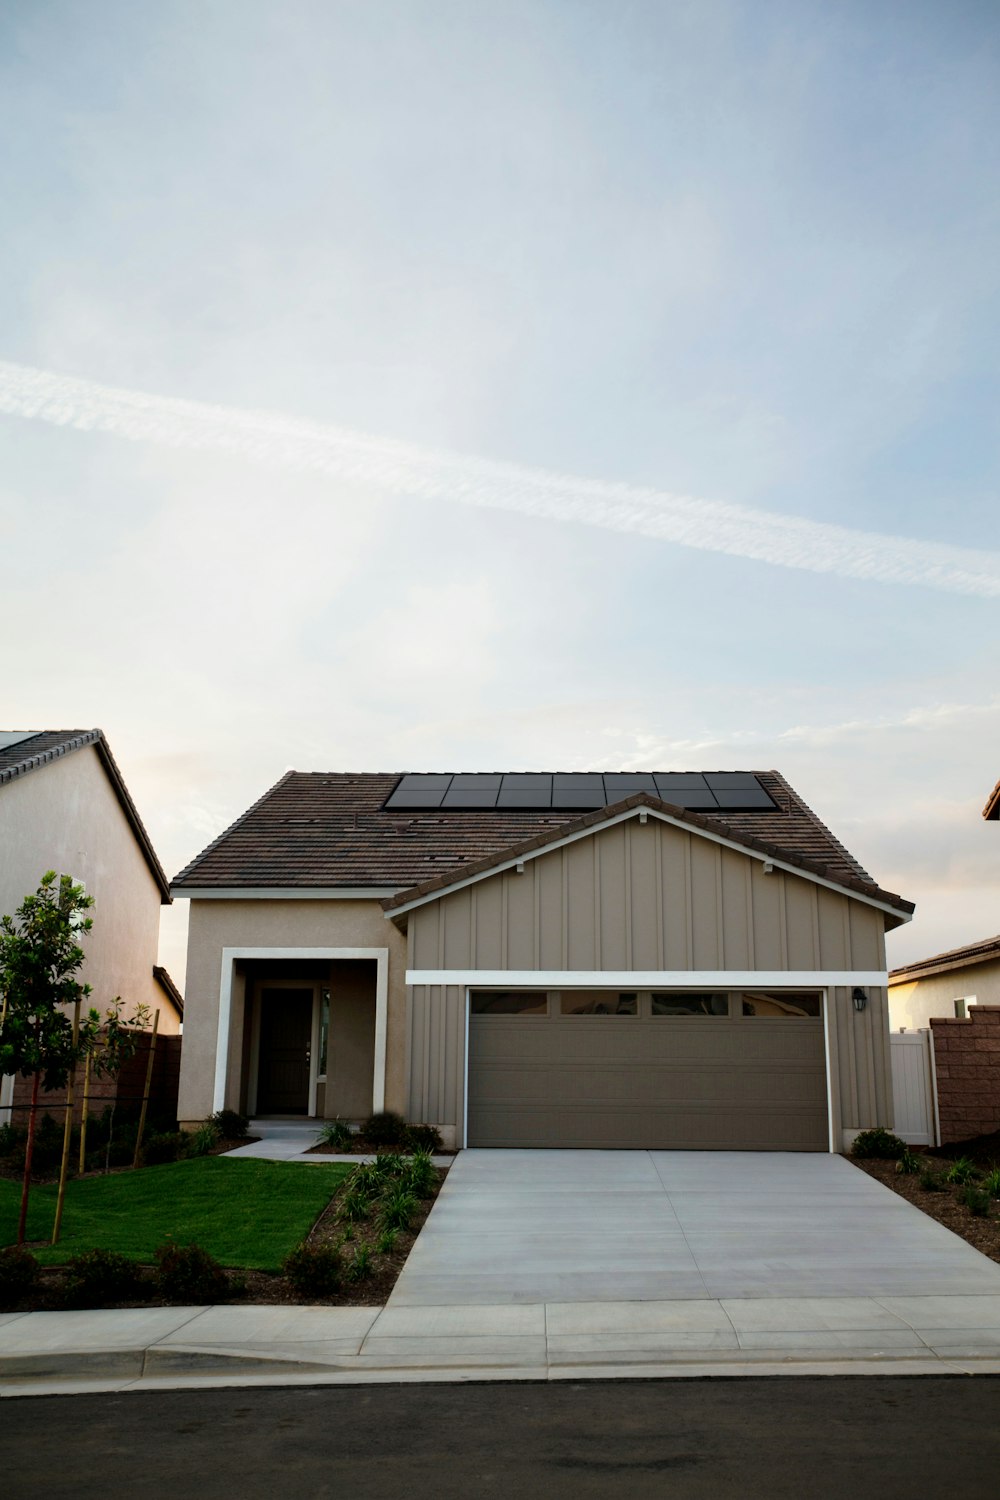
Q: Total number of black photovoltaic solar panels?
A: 14